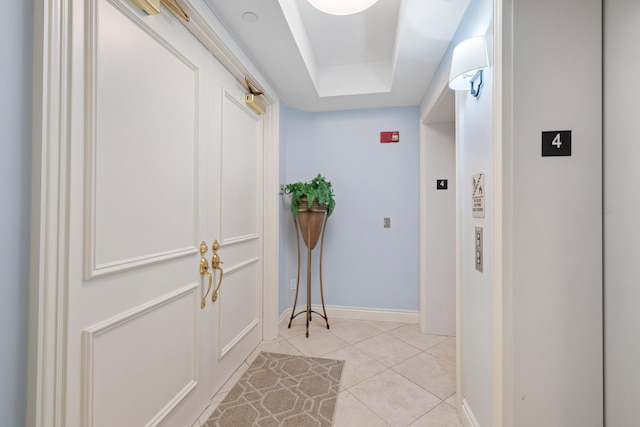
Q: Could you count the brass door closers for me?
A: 2